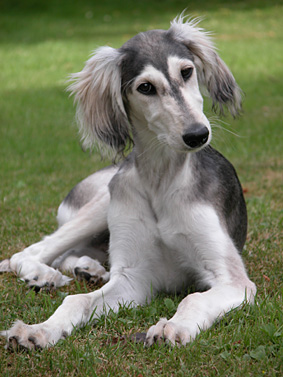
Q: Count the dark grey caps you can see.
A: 0